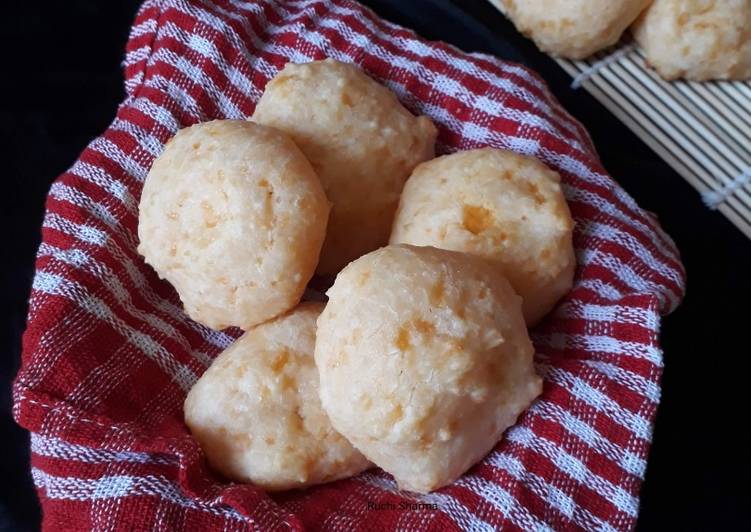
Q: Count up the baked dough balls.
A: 7